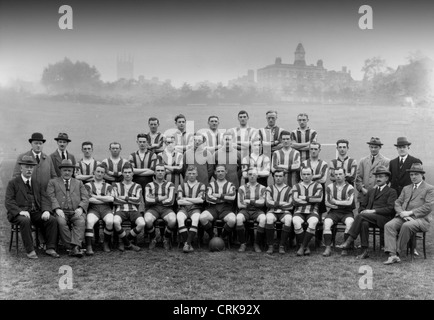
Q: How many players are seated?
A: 9